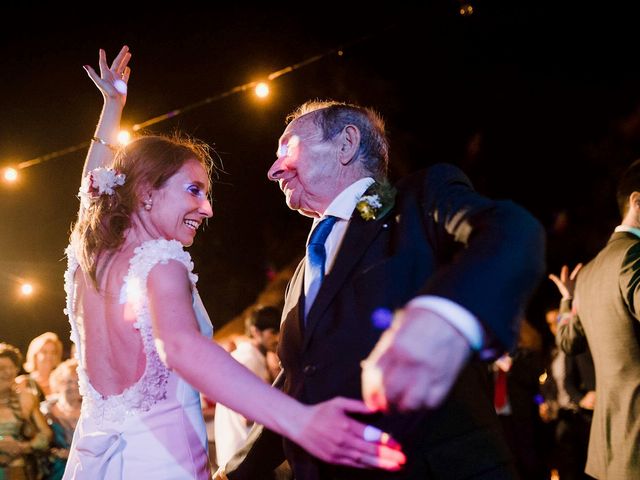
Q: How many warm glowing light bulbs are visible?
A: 4